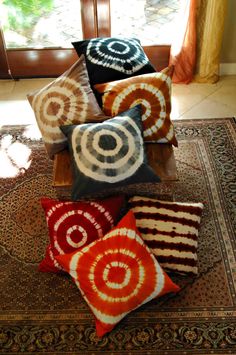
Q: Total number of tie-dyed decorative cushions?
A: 7